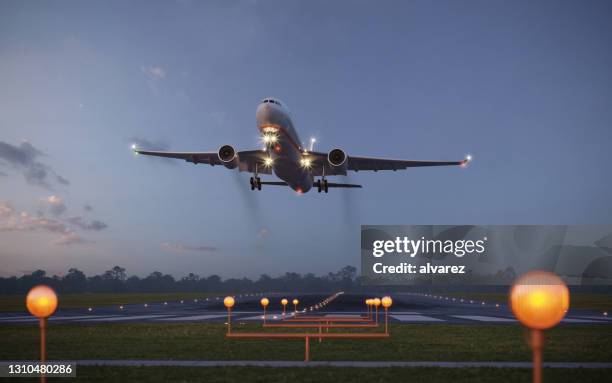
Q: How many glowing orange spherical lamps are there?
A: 10